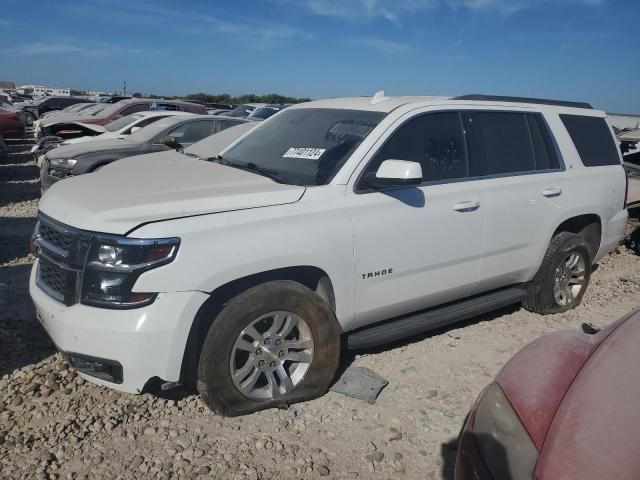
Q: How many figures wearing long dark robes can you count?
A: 0